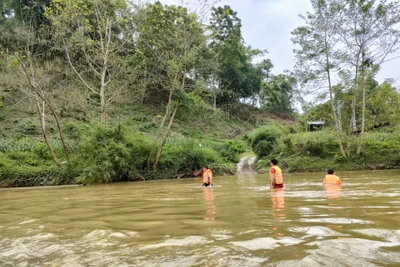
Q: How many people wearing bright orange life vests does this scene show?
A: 3